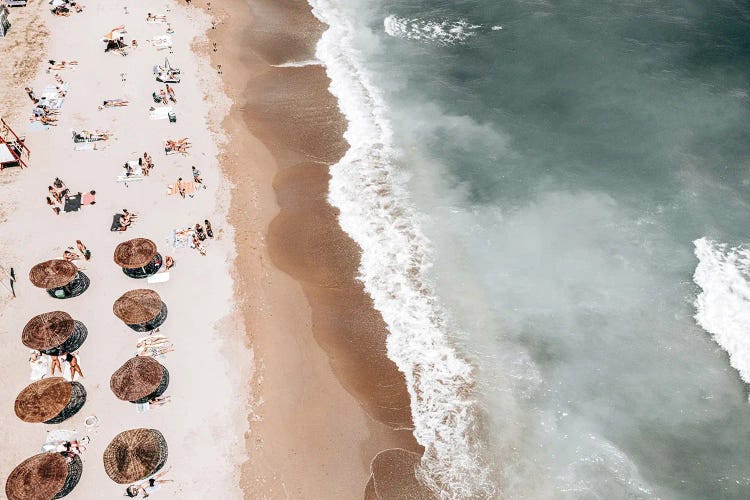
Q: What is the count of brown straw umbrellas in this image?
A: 8